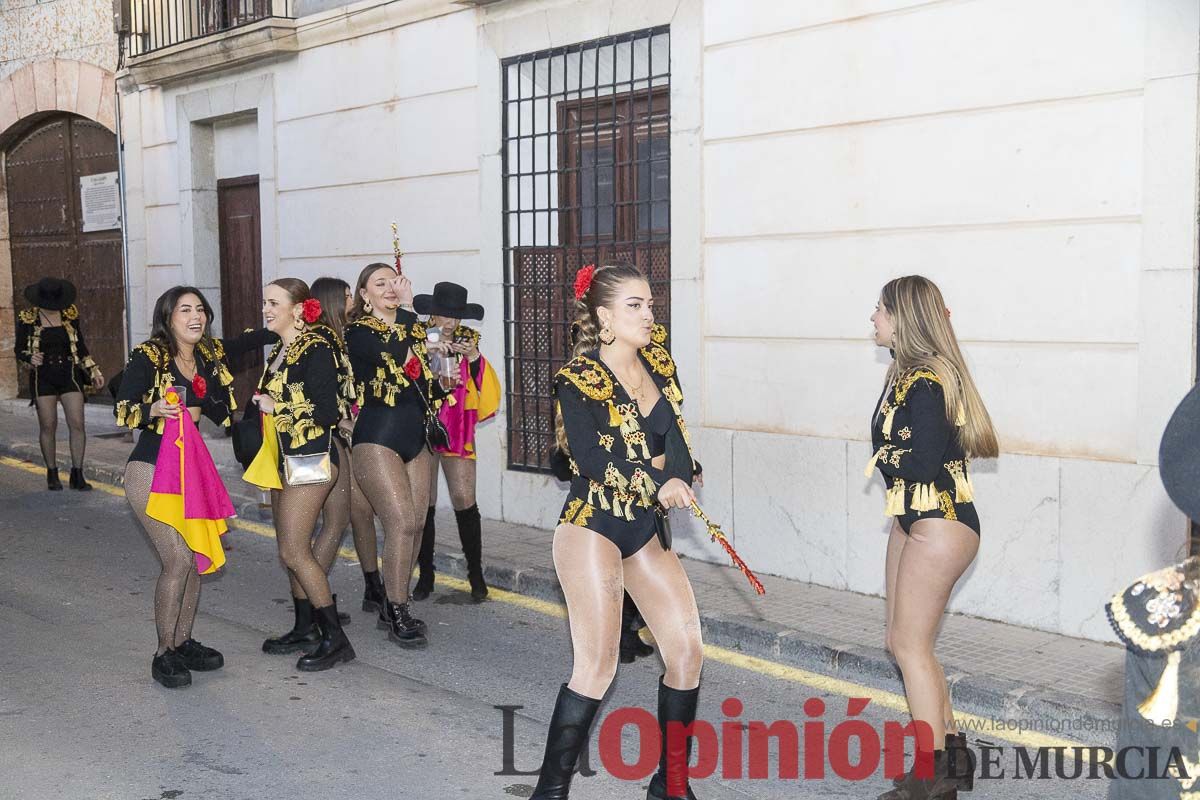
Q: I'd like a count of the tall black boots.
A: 4